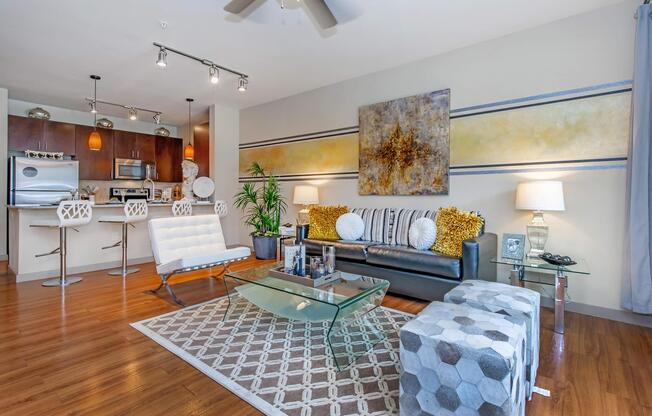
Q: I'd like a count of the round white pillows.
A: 2